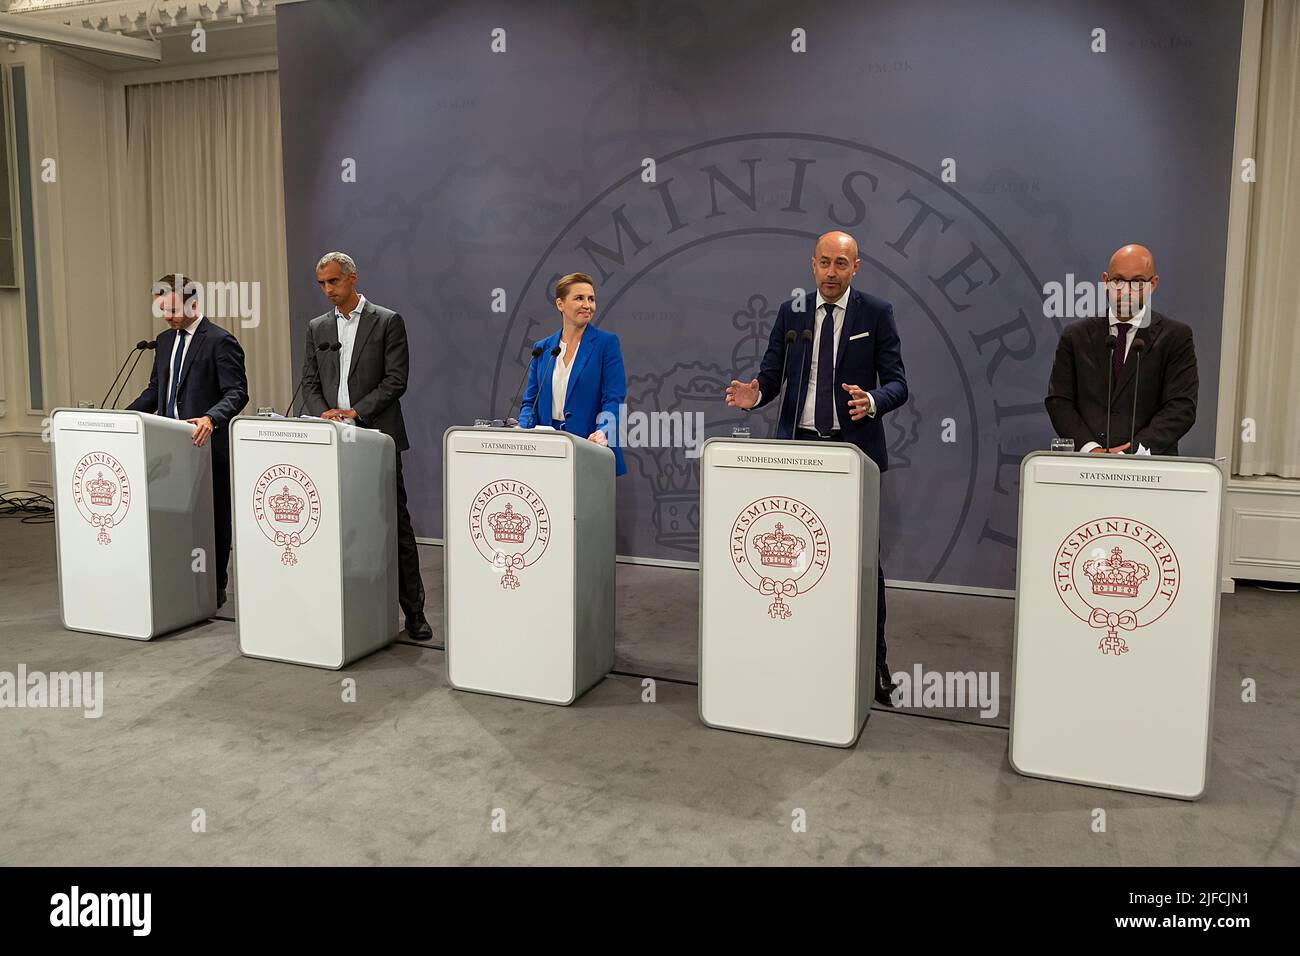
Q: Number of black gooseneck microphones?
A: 10